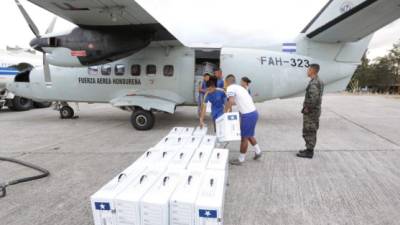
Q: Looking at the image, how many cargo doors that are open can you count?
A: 1